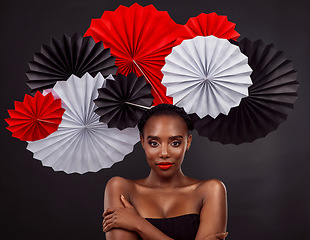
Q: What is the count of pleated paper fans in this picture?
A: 8